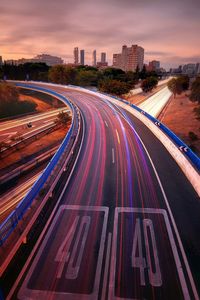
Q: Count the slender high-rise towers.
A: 4